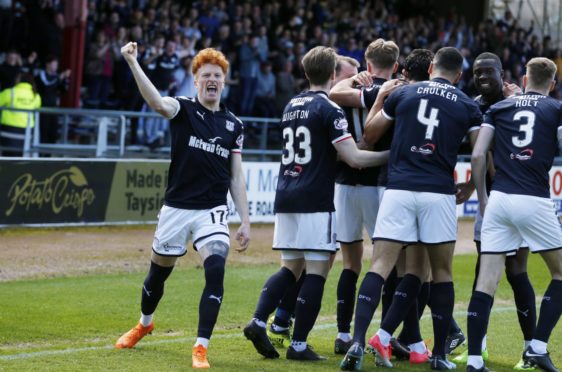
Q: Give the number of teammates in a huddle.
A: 7